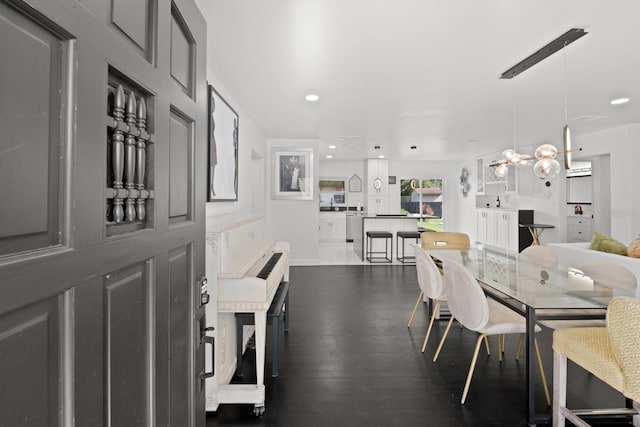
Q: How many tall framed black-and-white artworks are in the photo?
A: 2